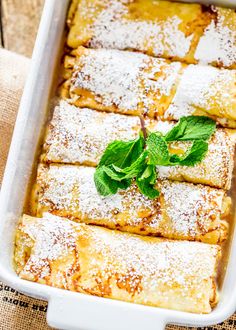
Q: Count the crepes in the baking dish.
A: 5